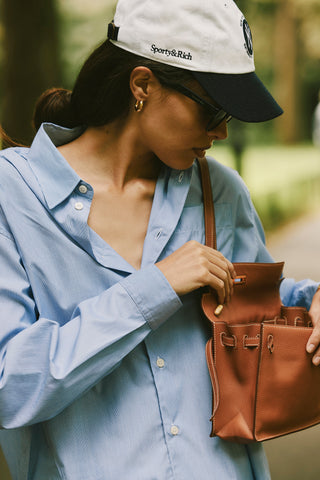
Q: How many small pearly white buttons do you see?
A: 4